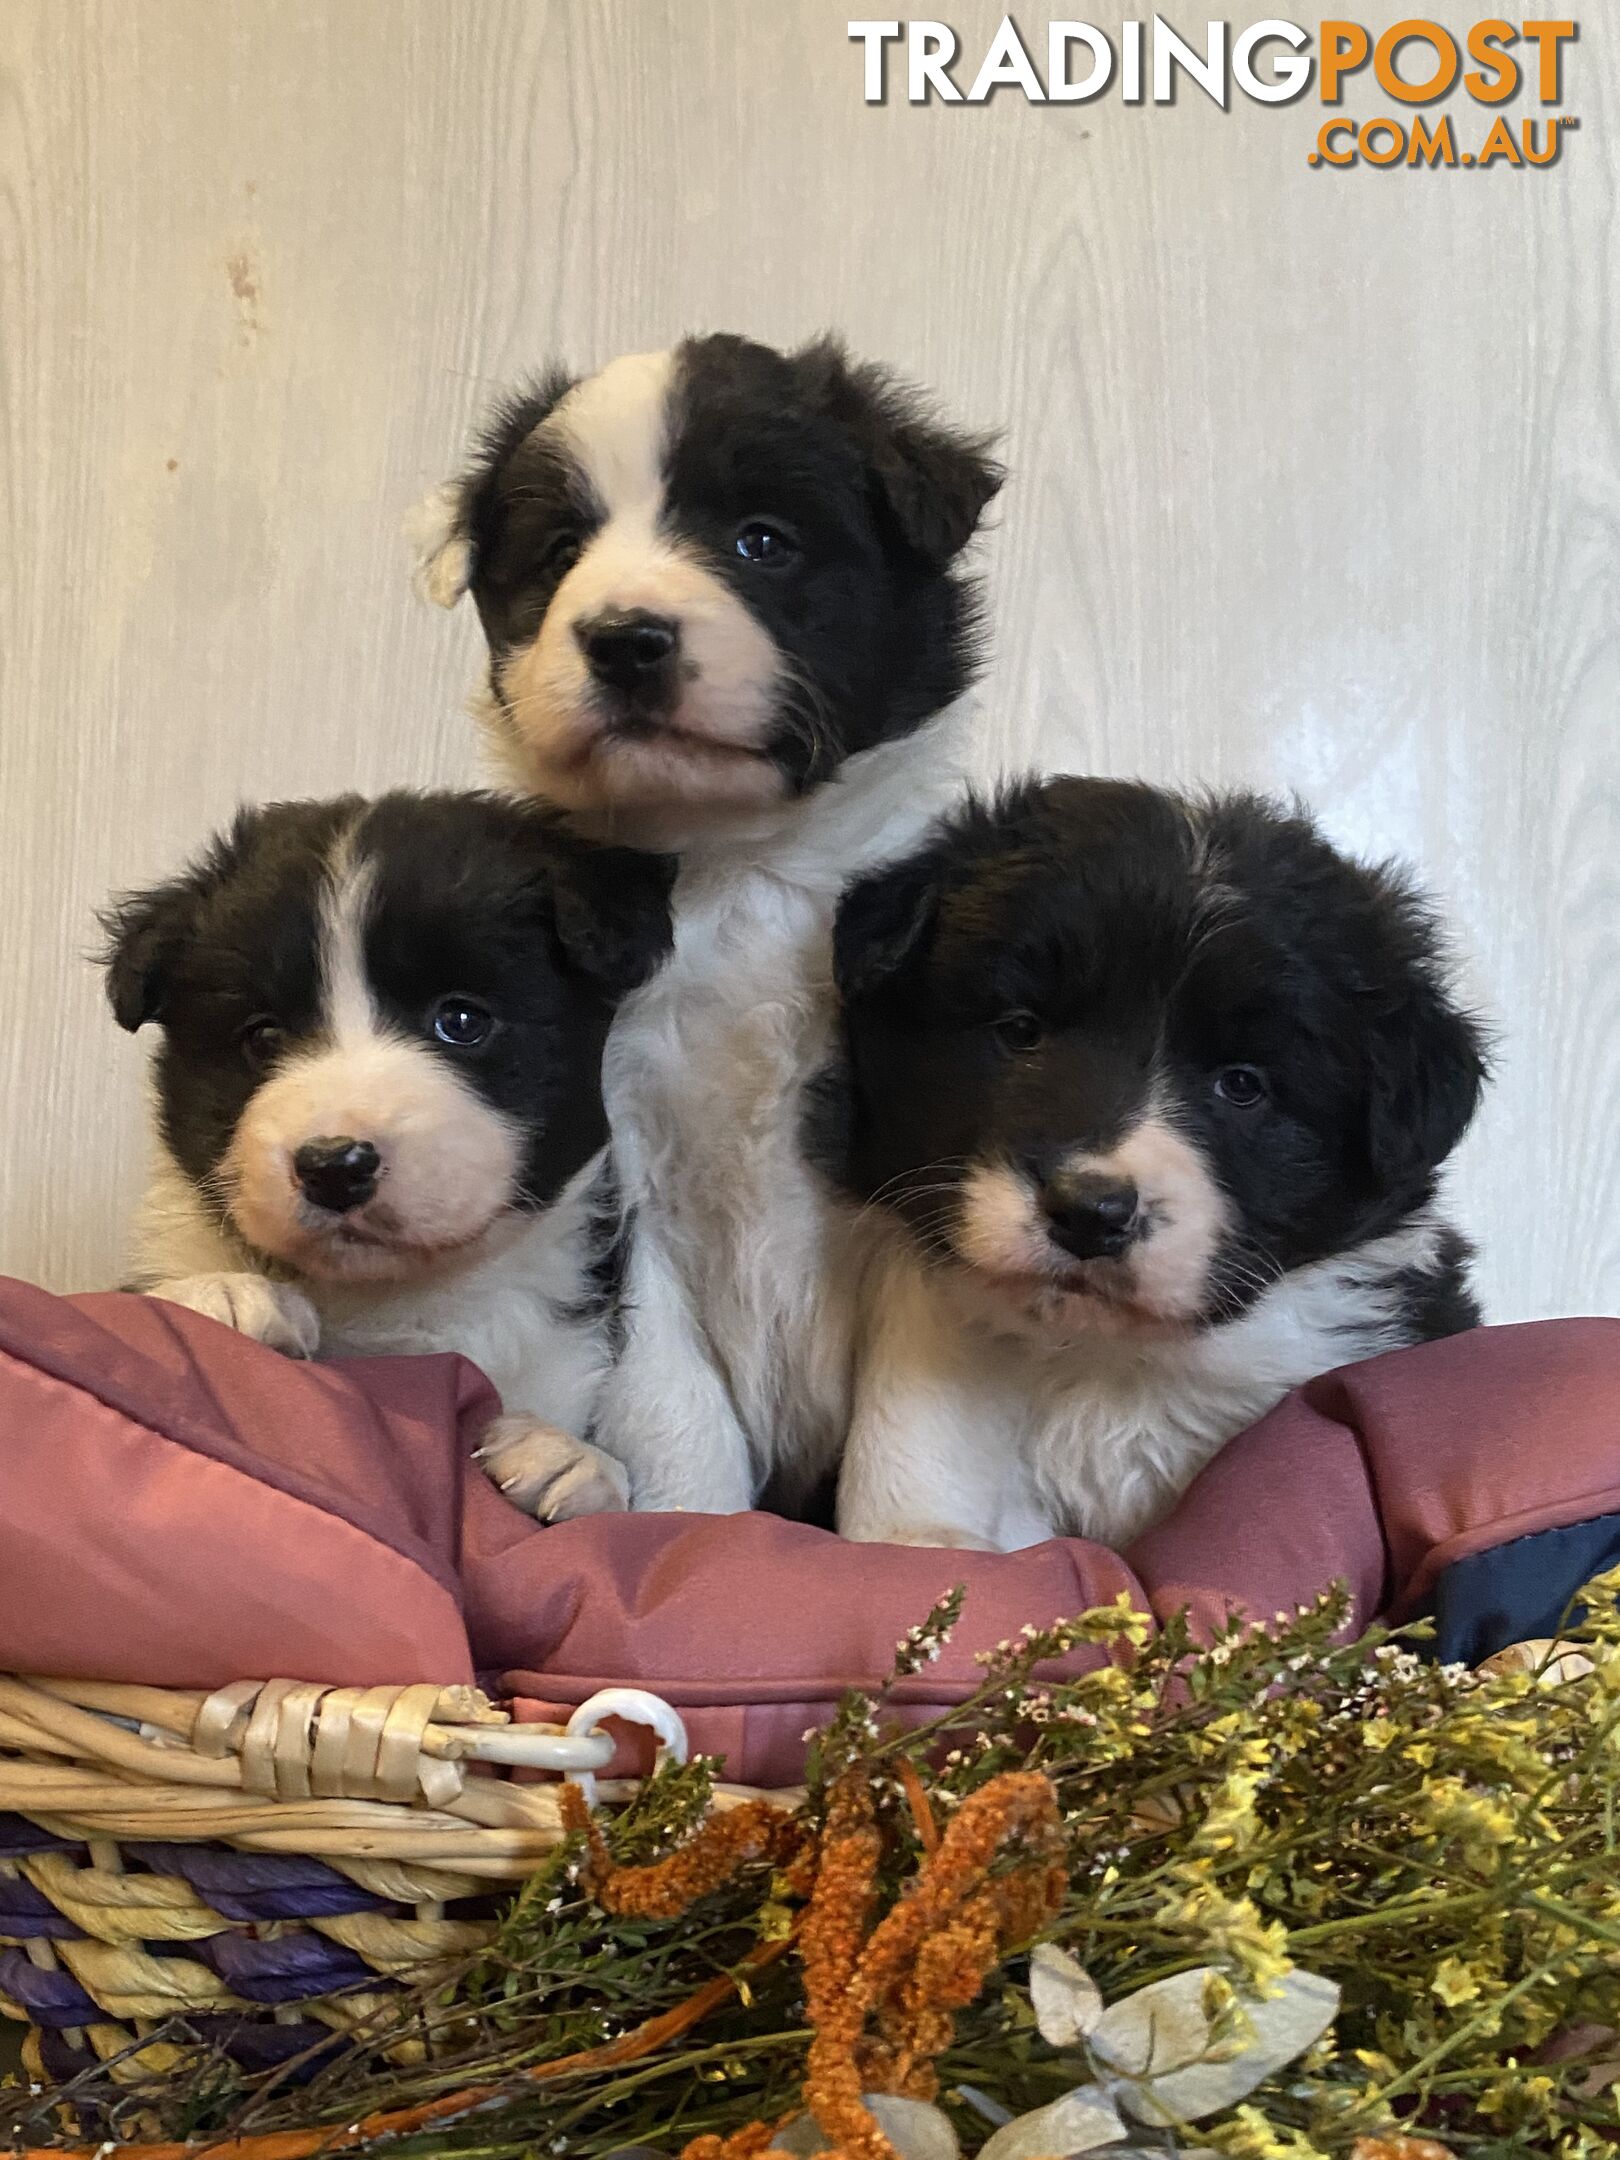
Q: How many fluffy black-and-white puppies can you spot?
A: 3